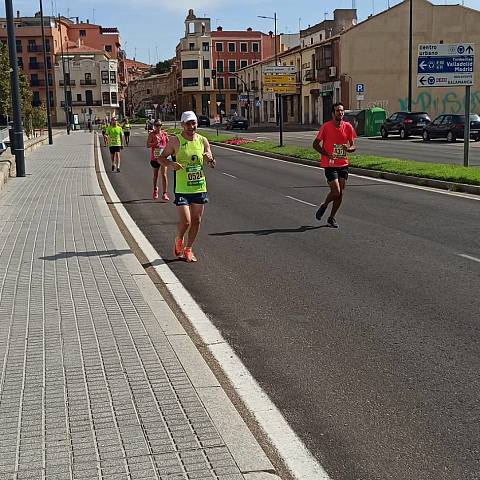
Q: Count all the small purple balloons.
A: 0